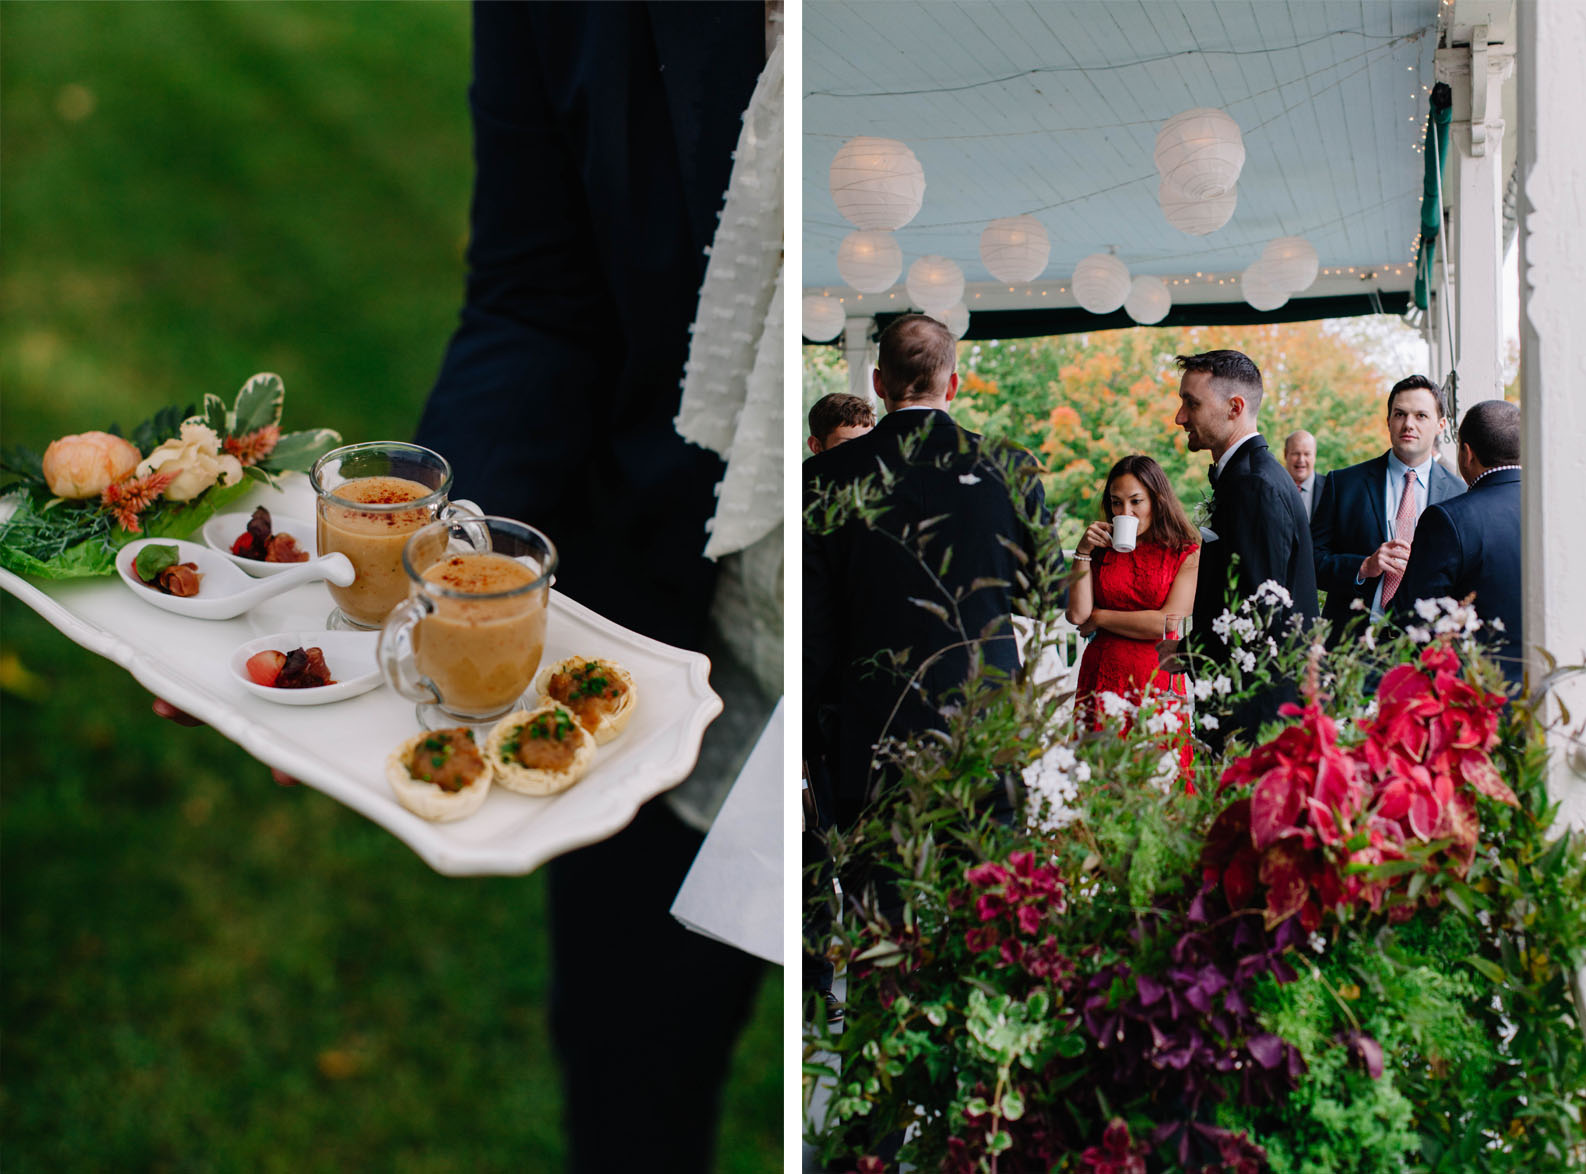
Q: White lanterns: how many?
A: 12